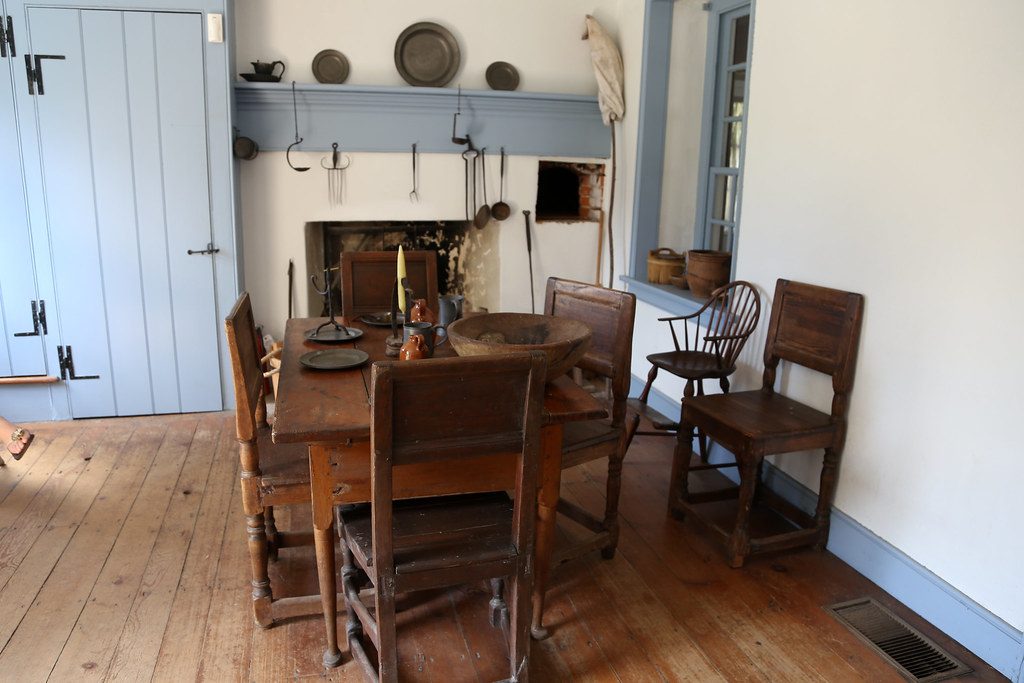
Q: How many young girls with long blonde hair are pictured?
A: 0